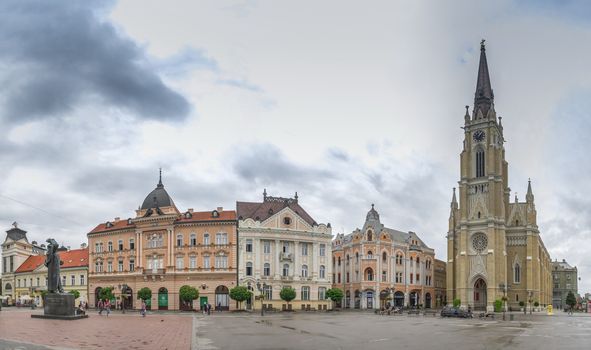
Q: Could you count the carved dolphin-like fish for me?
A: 0